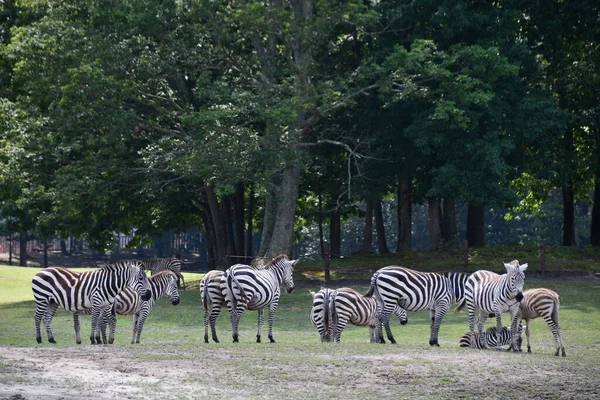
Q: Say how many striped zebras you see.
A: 11